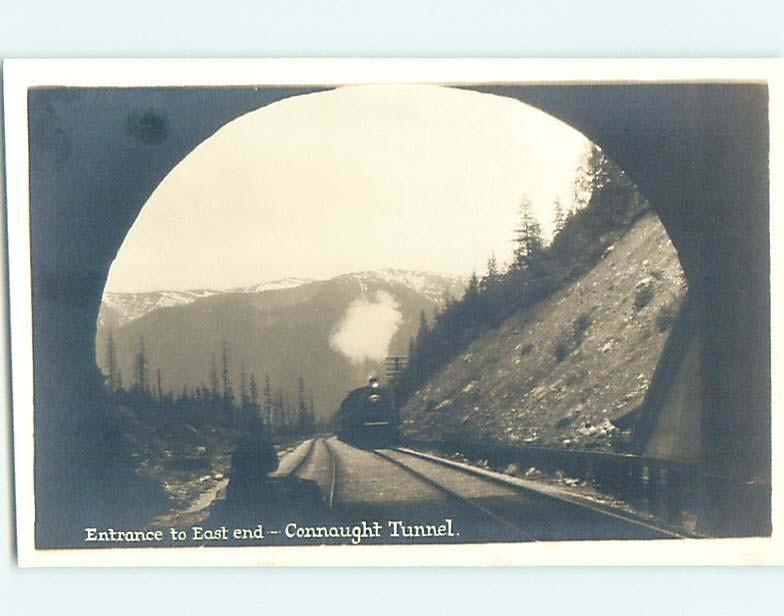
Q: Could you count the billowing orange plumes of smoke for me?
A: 0